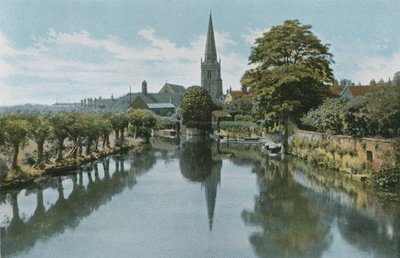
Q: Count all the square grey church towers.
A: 1